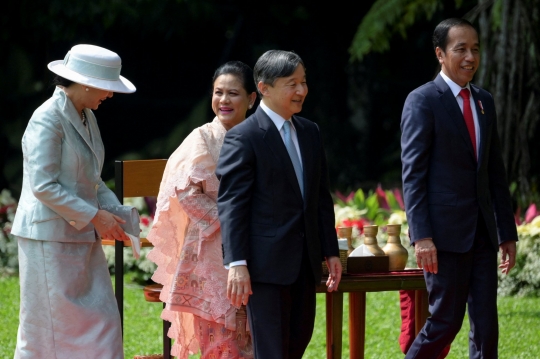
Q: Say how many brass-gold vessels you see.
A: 3